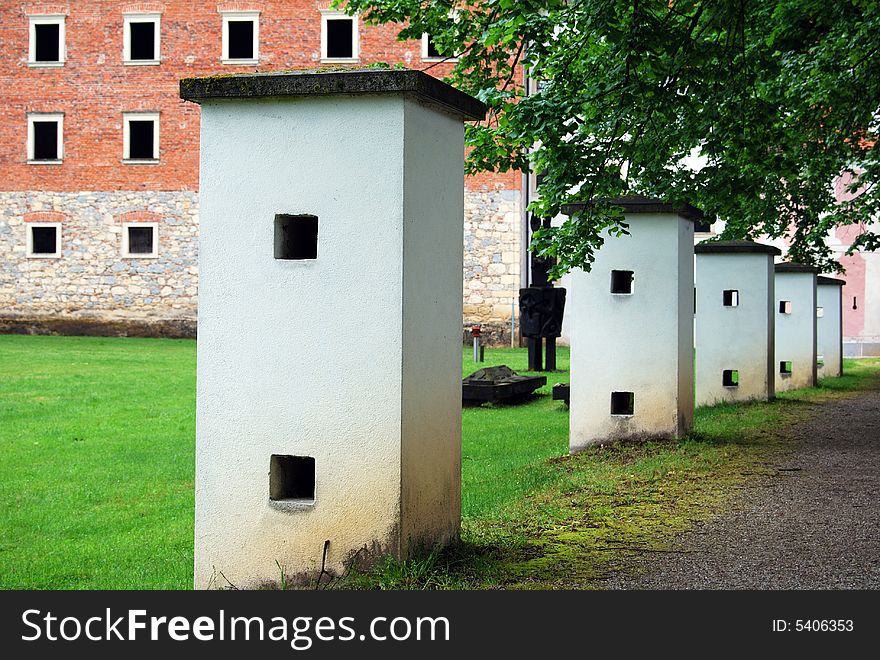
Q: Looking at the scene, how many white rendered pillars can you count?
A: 5